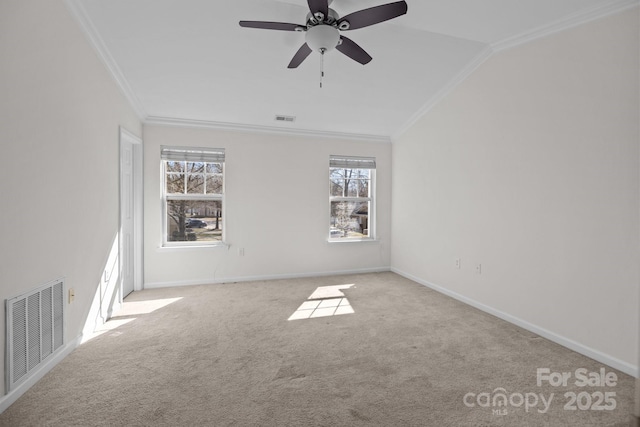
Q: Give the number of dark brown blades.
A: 5